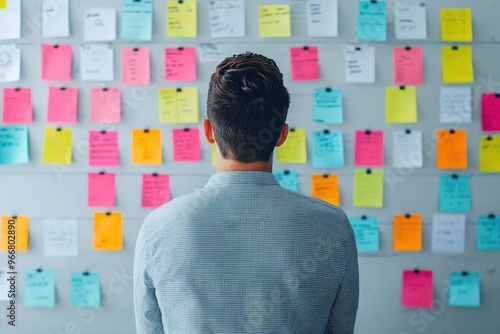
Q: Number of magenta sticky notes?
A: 15